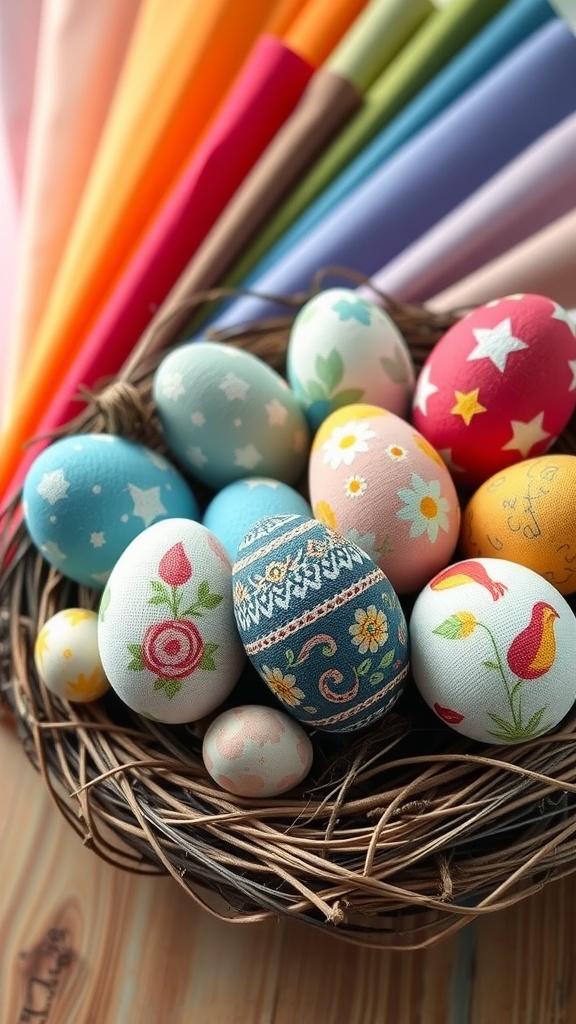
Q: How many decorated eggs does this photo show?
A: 12